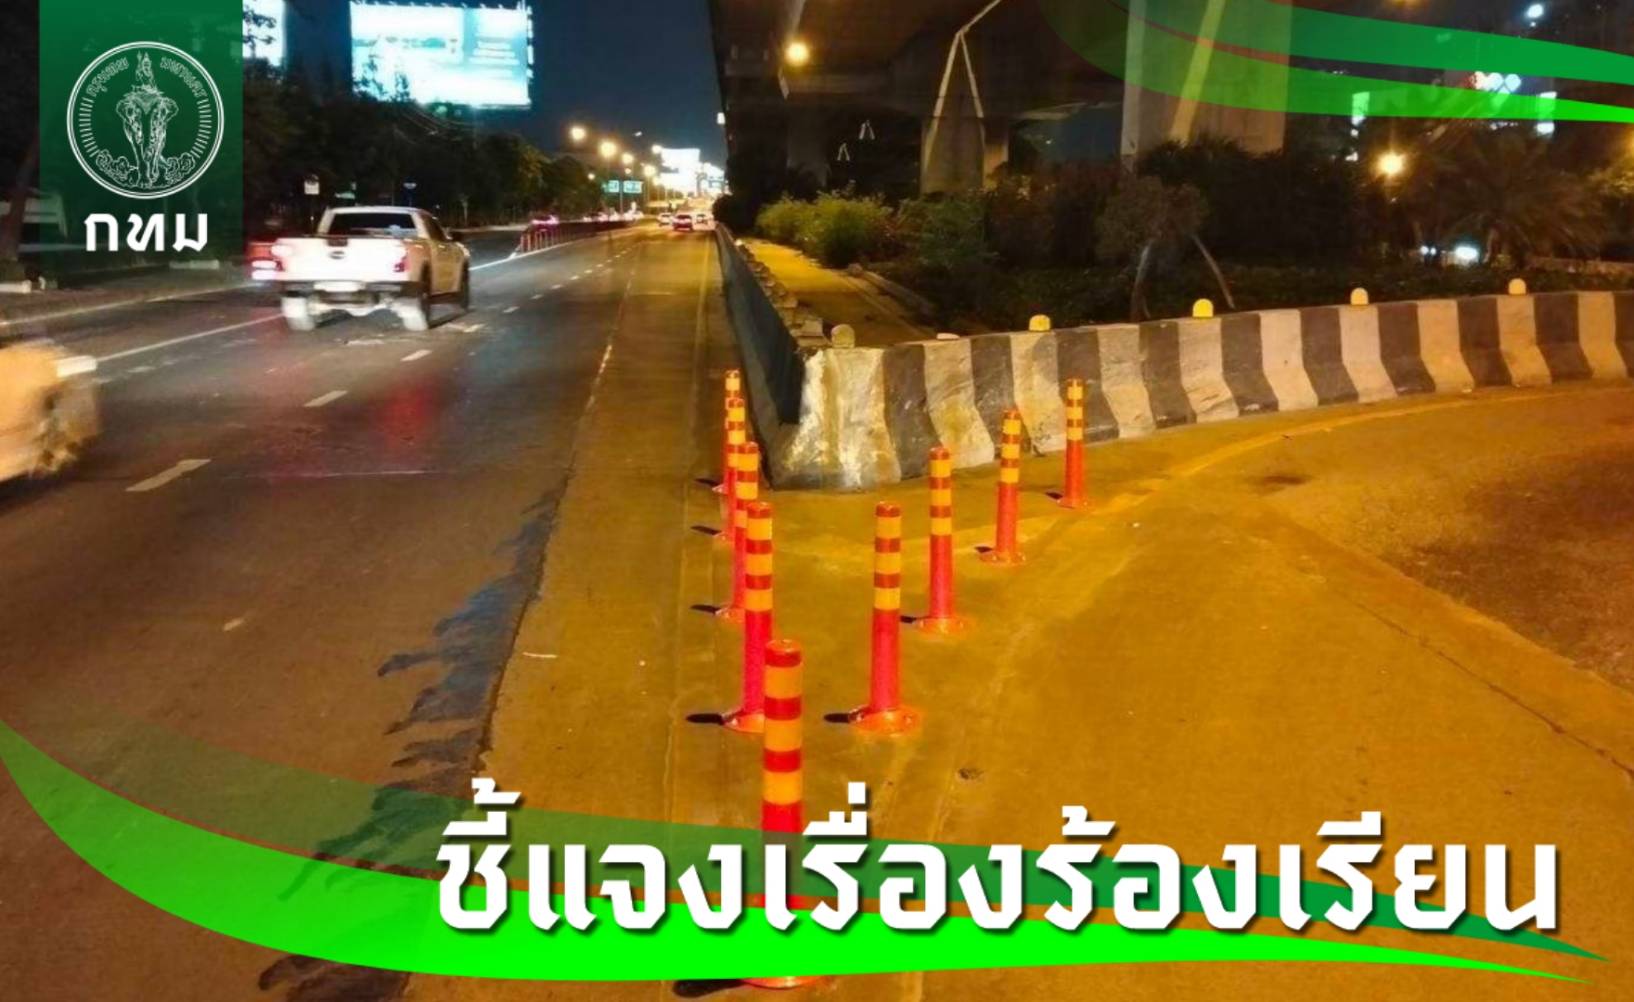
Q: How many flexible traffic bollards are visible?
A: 9